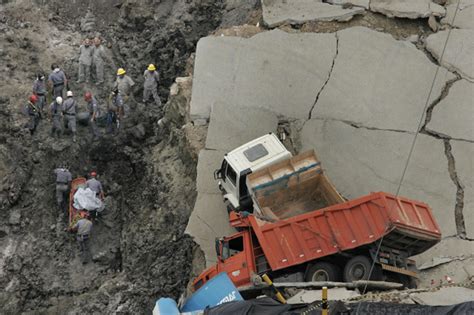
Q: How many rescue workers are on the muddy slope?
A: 14